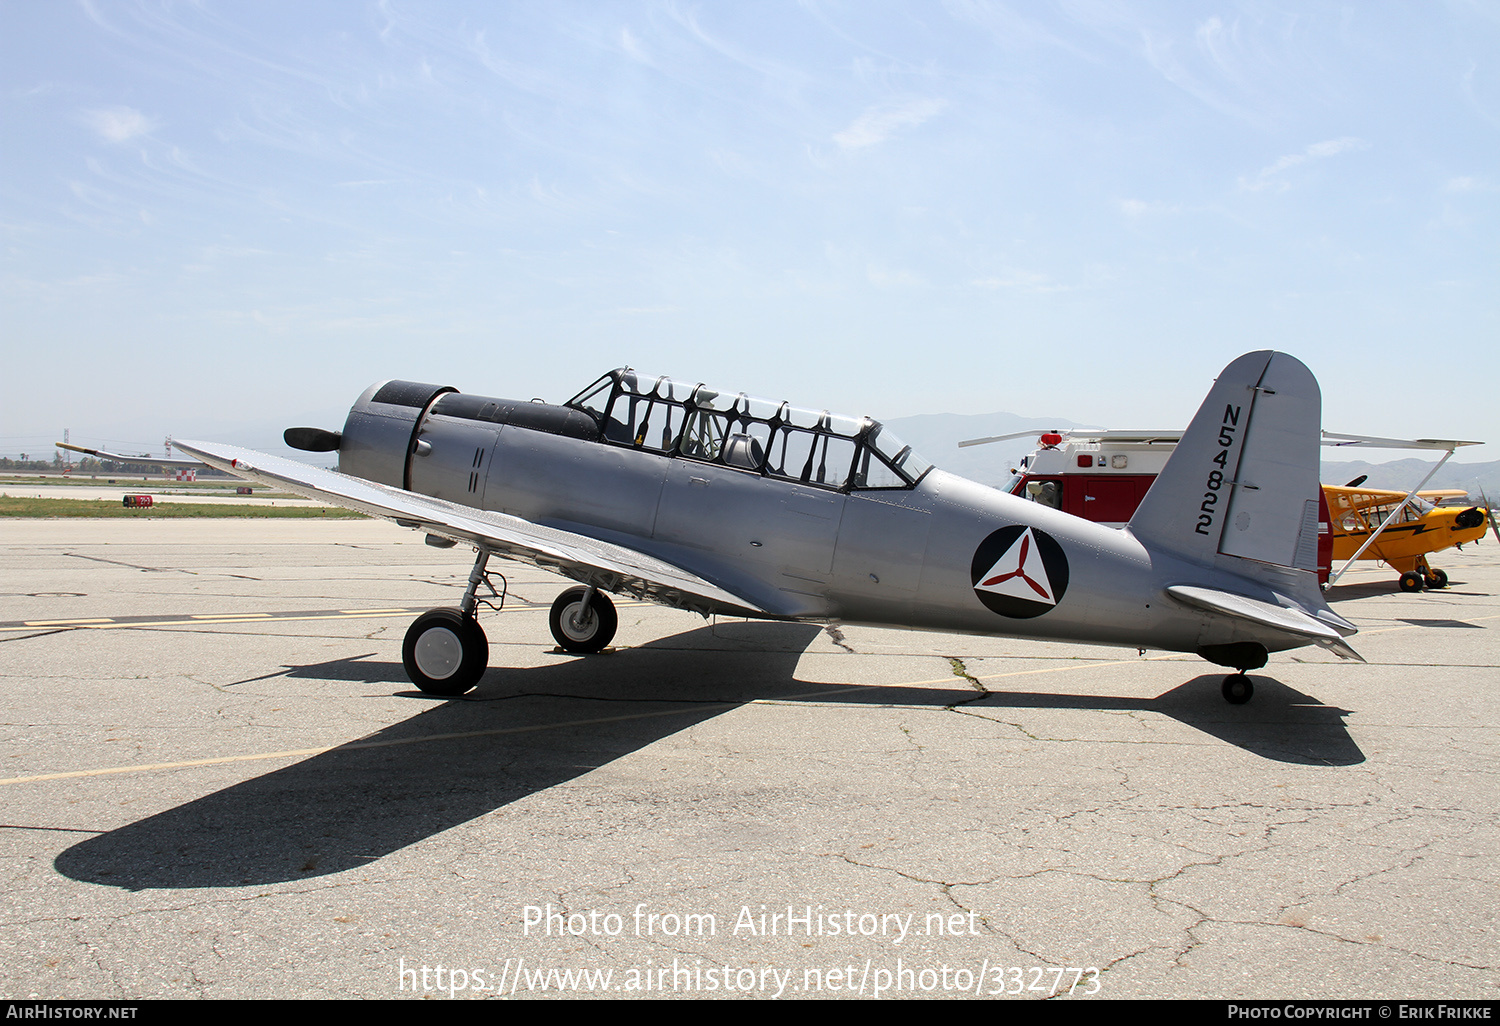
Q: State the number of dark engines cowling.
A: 1